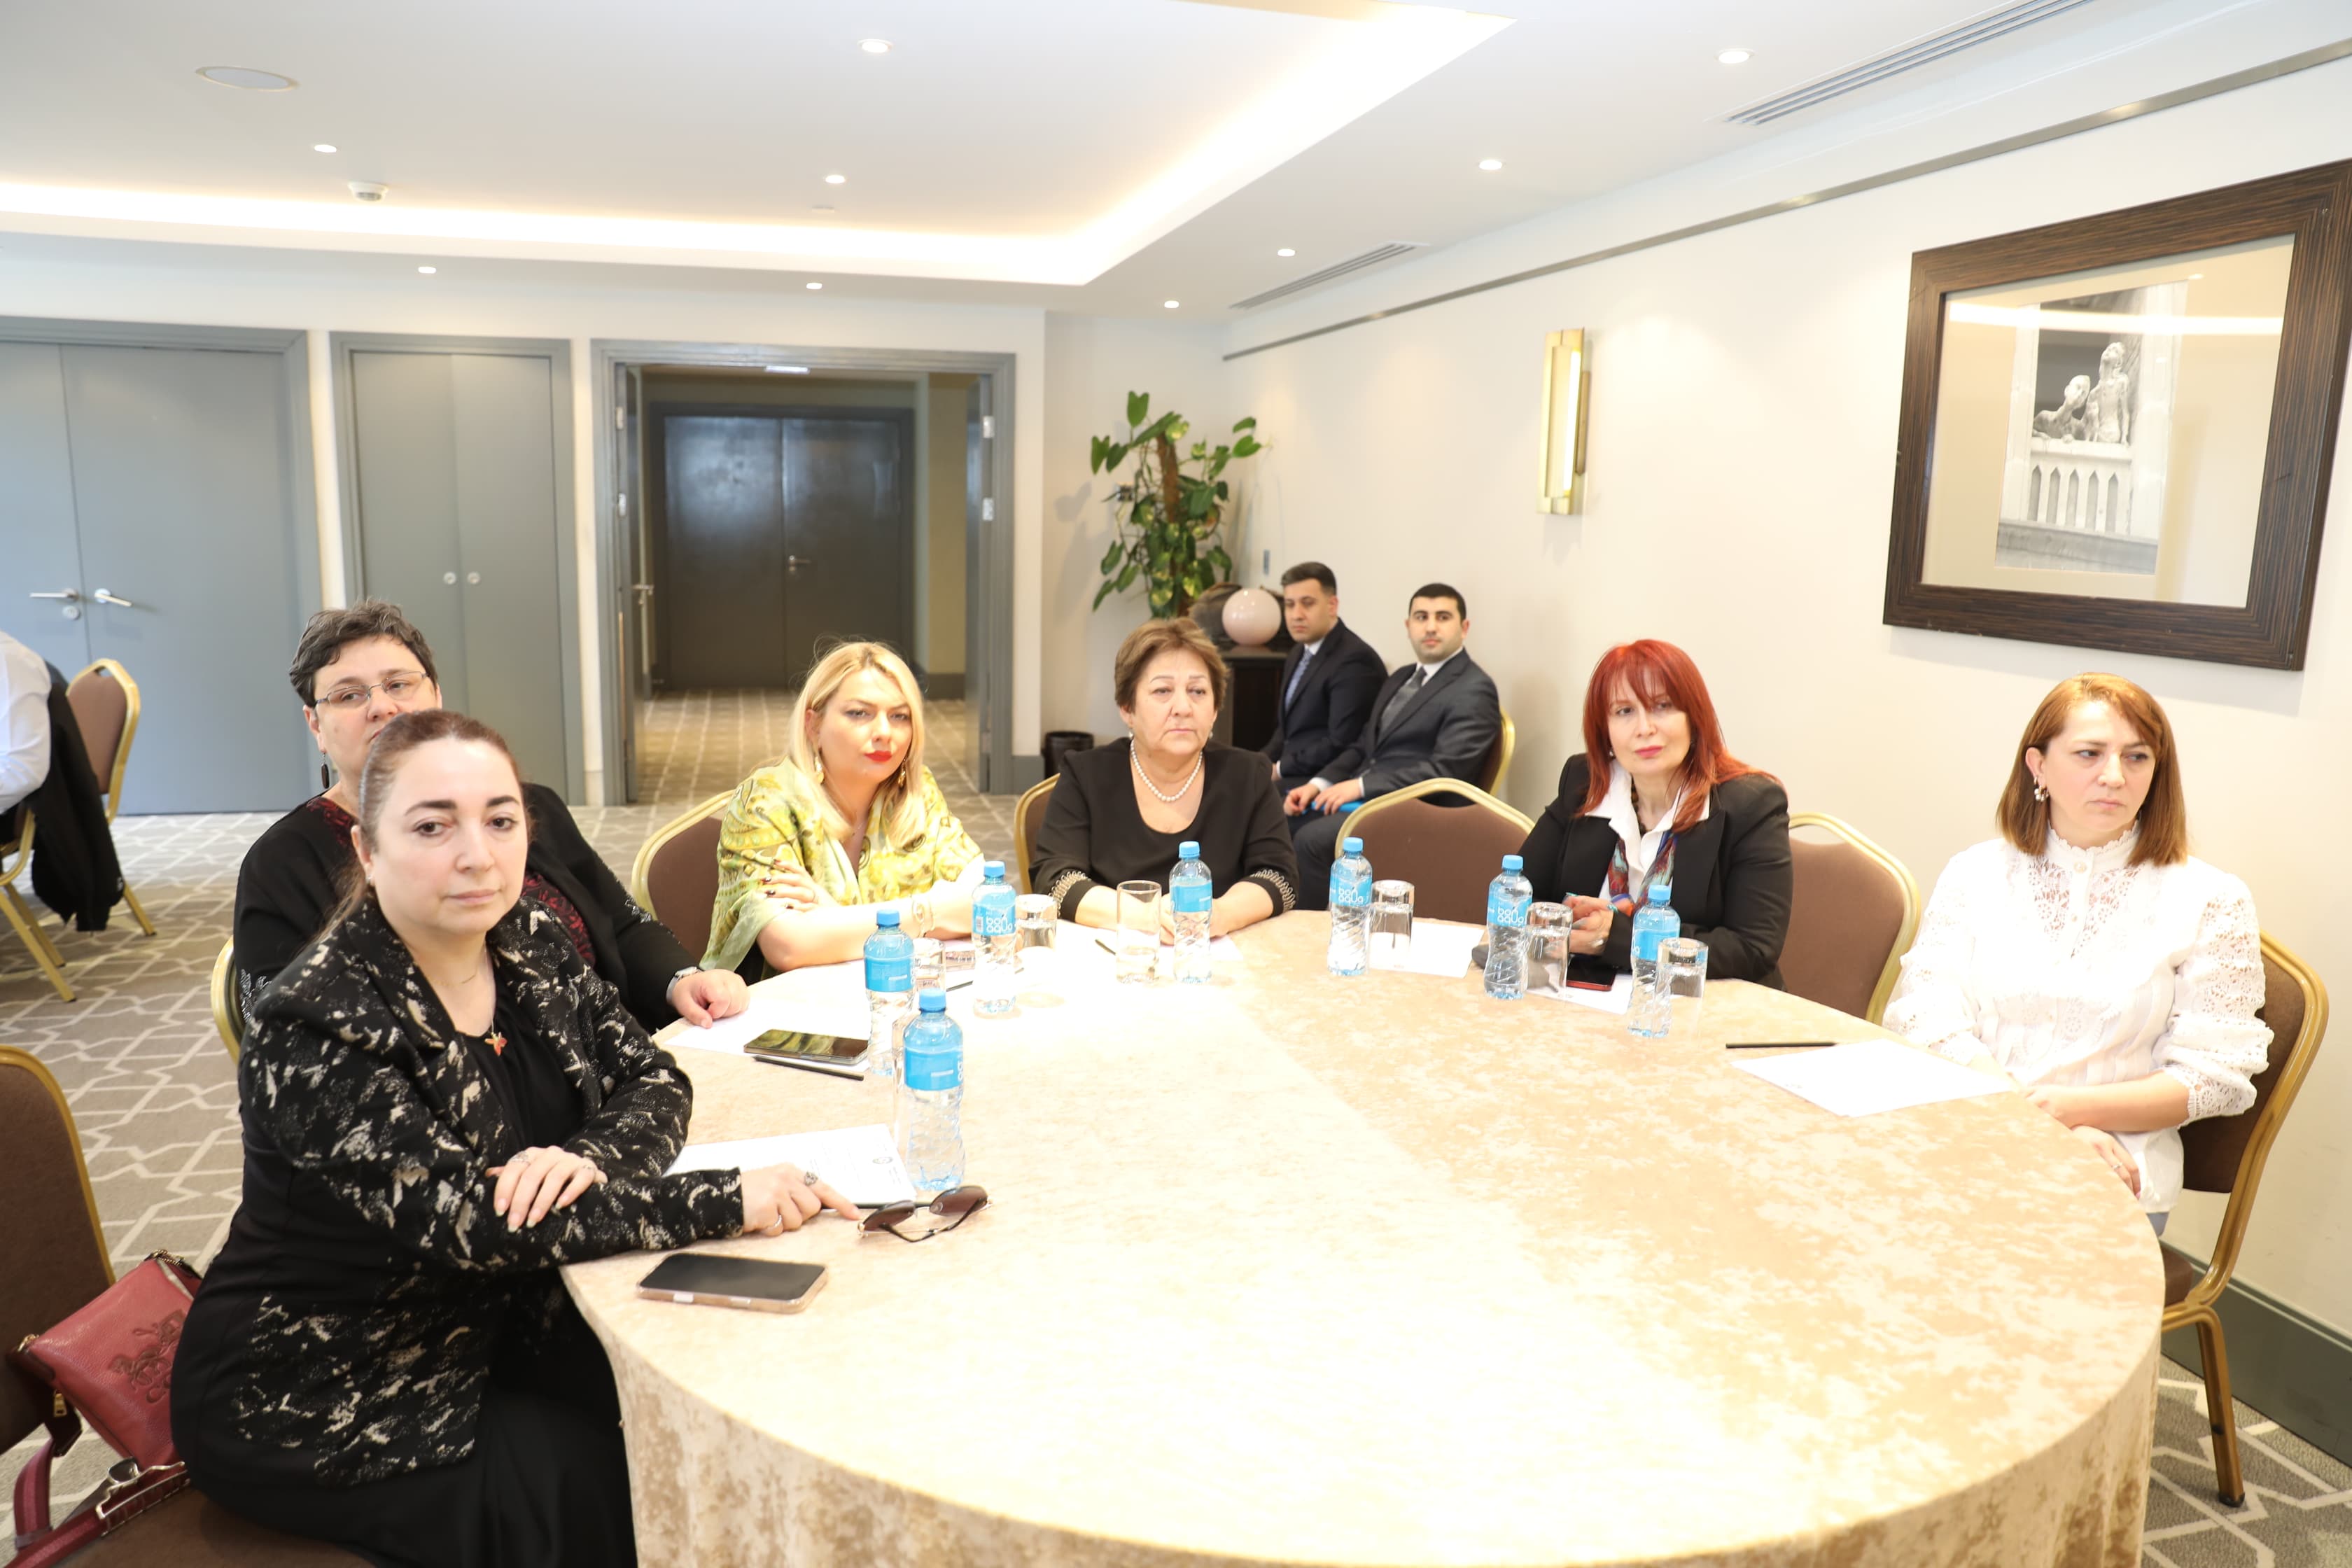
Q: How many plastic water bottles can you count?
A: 7